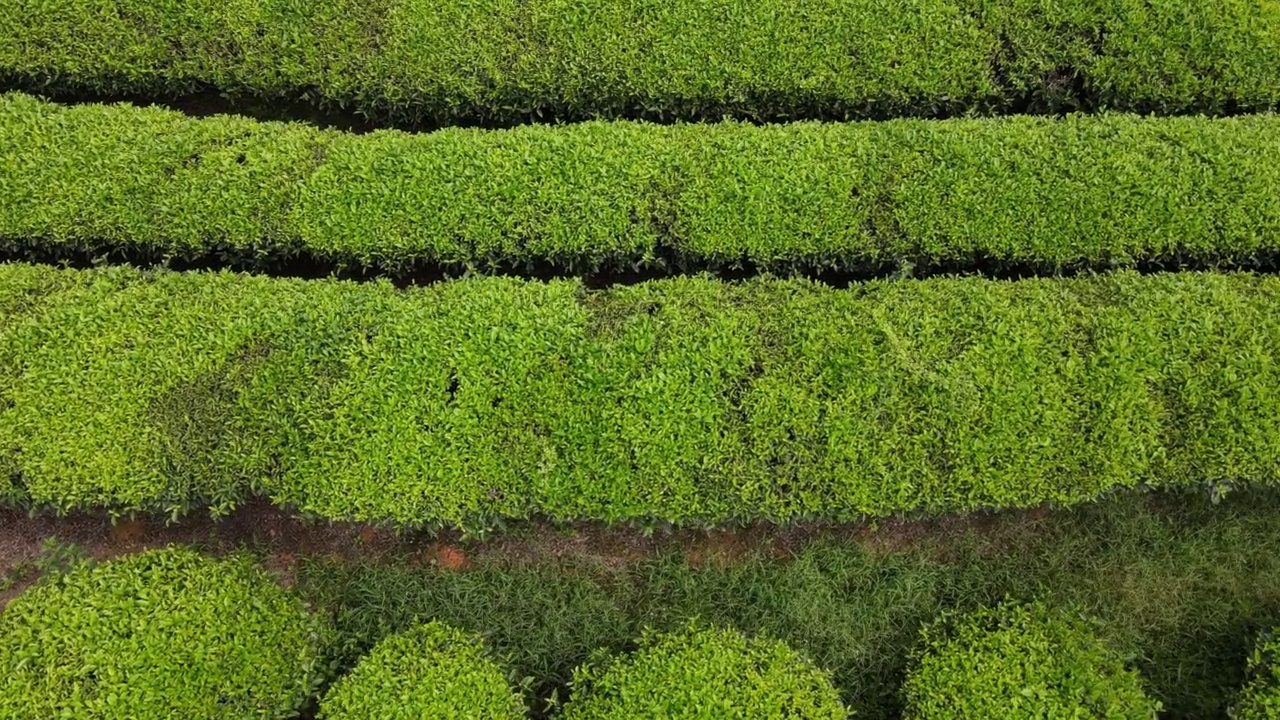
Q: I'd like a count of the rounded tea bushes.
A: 5